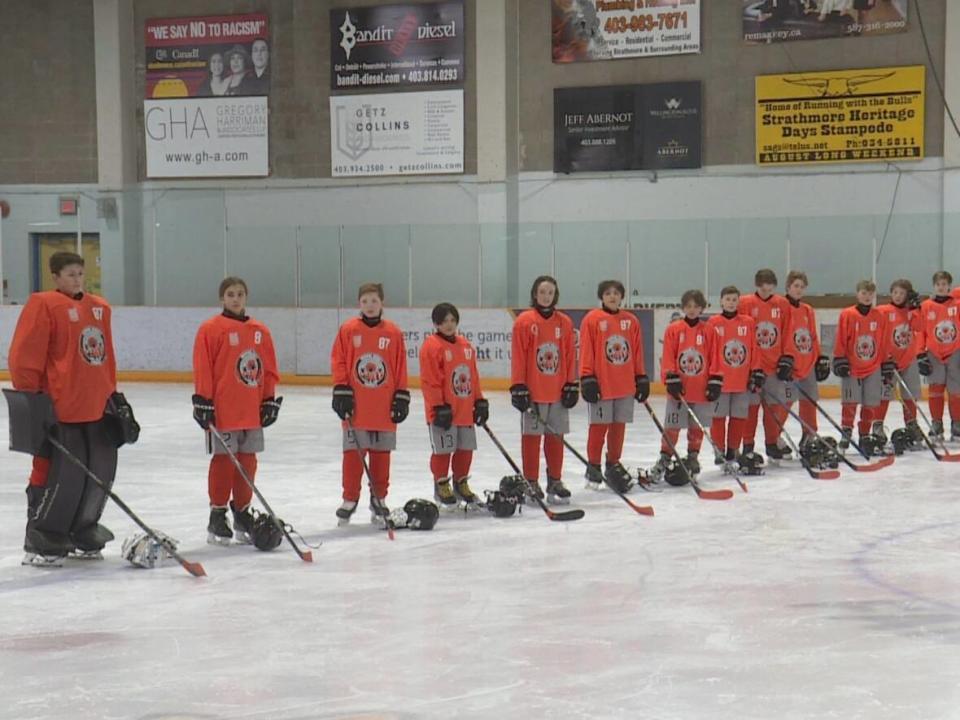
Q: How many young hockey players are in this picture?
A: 13